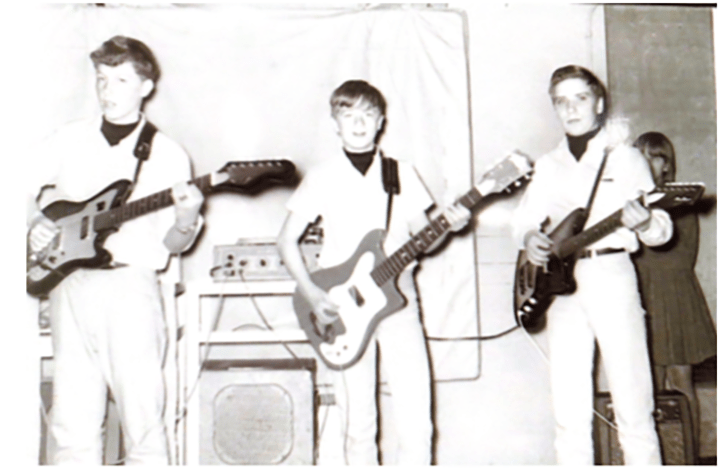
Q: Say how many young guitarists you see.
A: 3